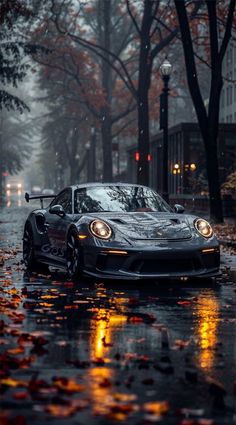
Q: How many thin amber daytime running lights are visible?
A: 2